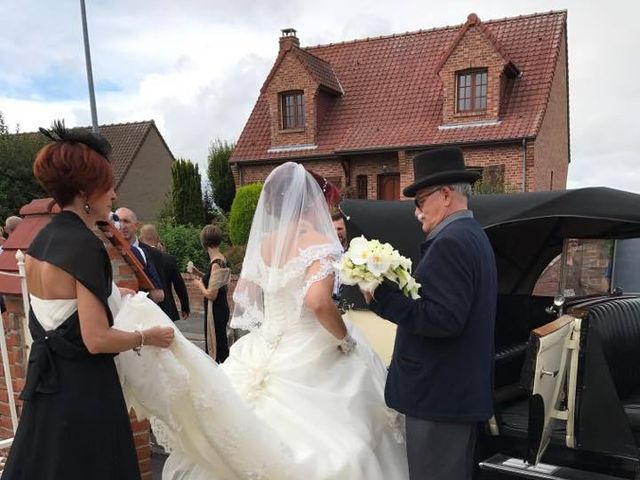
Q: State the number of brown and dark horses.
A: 0